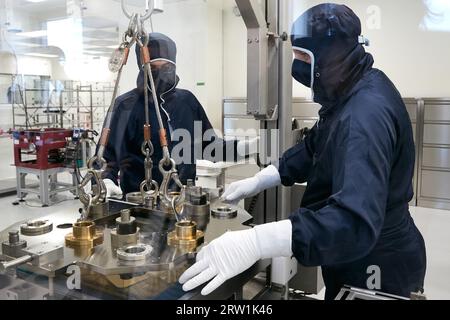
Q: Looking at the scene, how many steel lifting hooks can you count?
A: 3